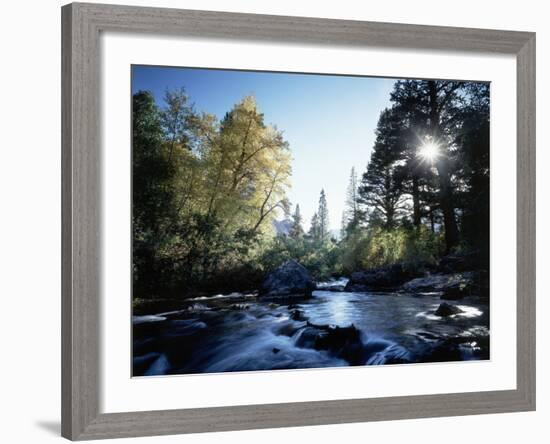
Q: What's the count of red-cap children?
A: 0